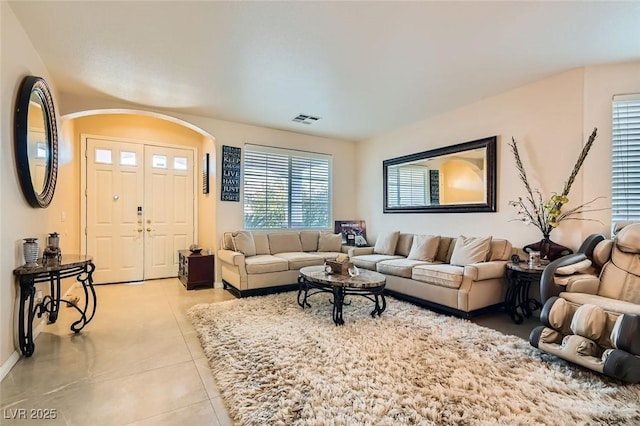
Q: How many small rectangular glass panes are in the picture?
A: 4